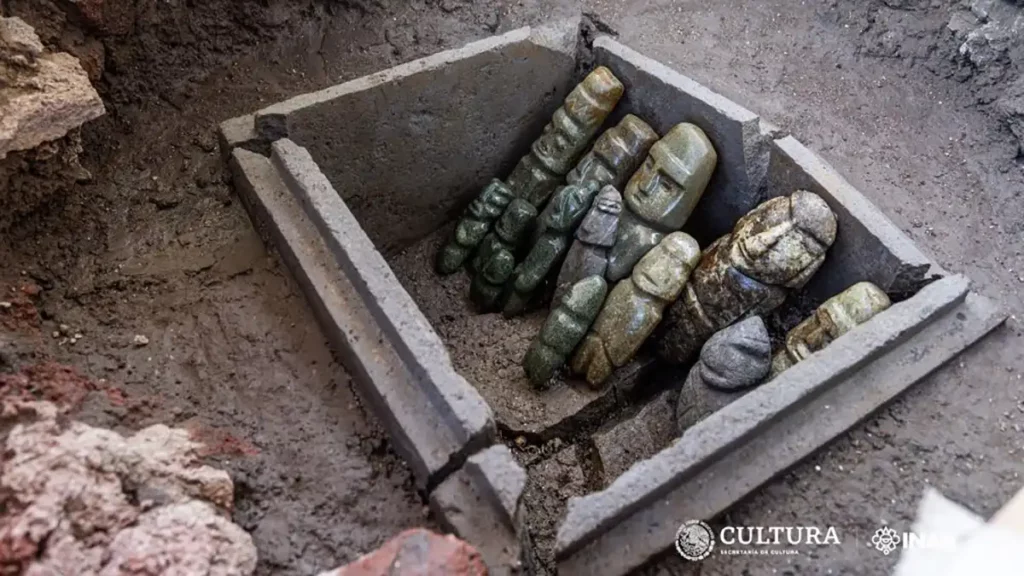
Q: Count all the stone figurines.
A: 12